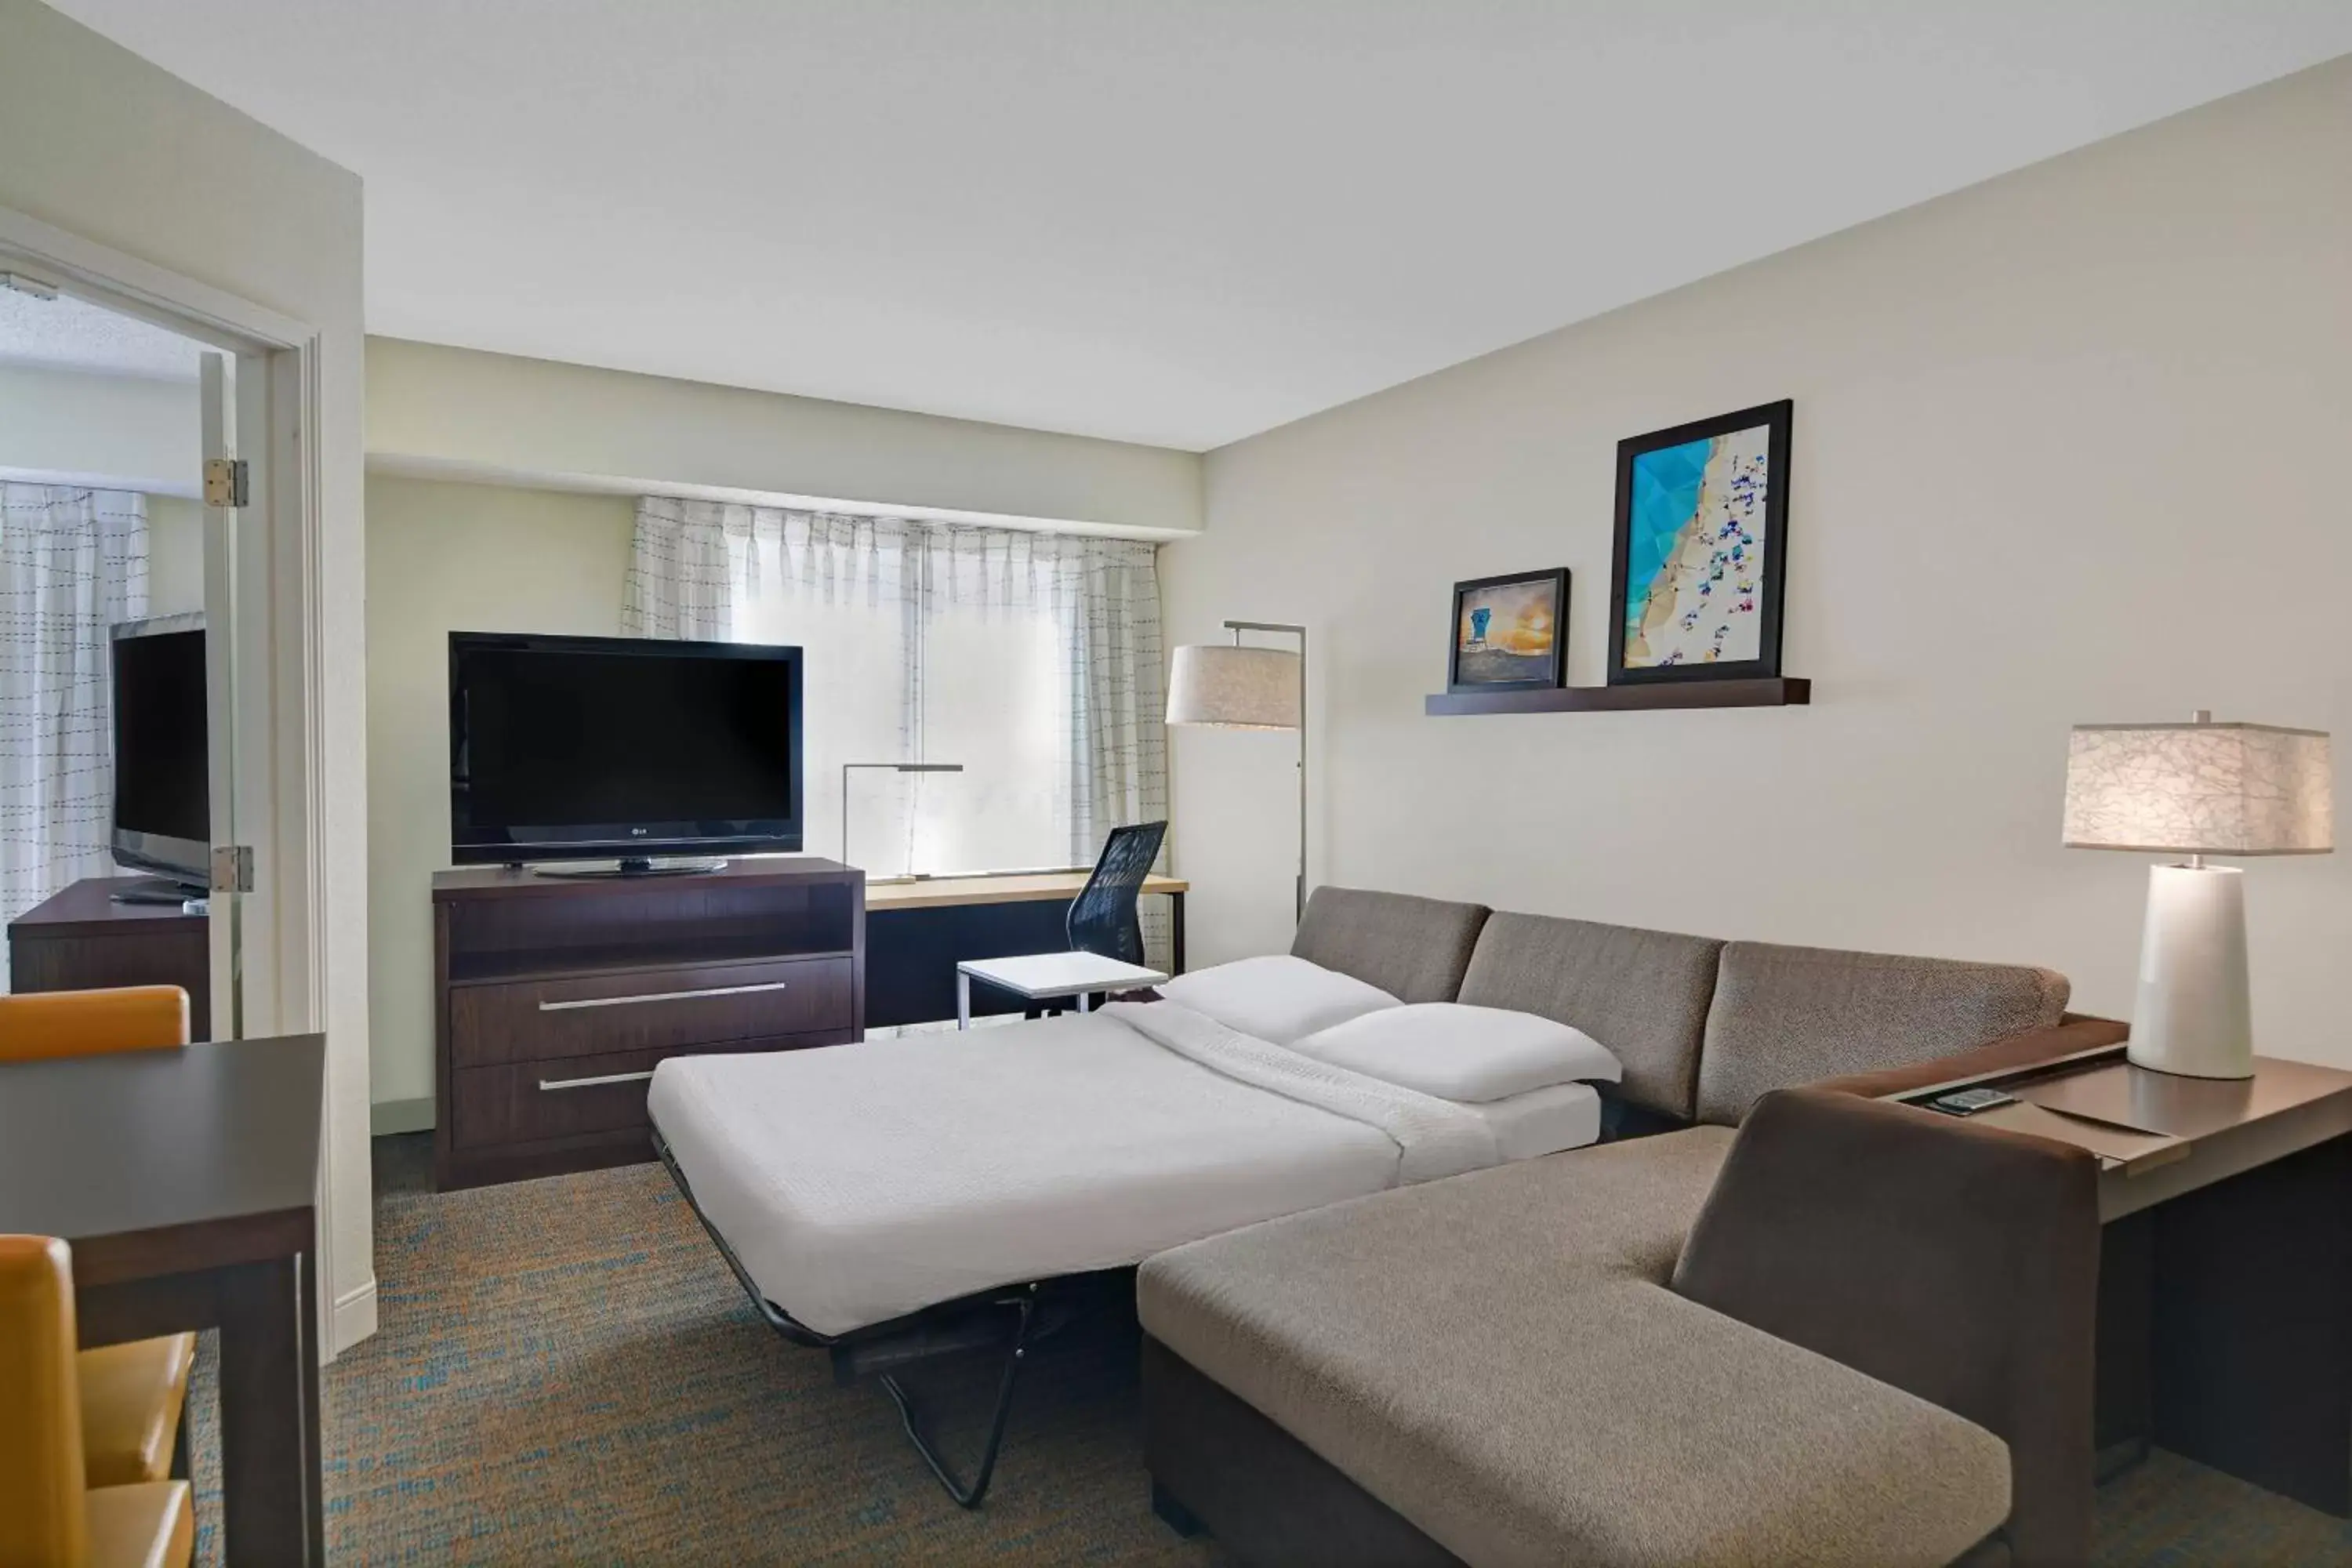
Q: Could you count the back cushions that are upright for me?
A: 3